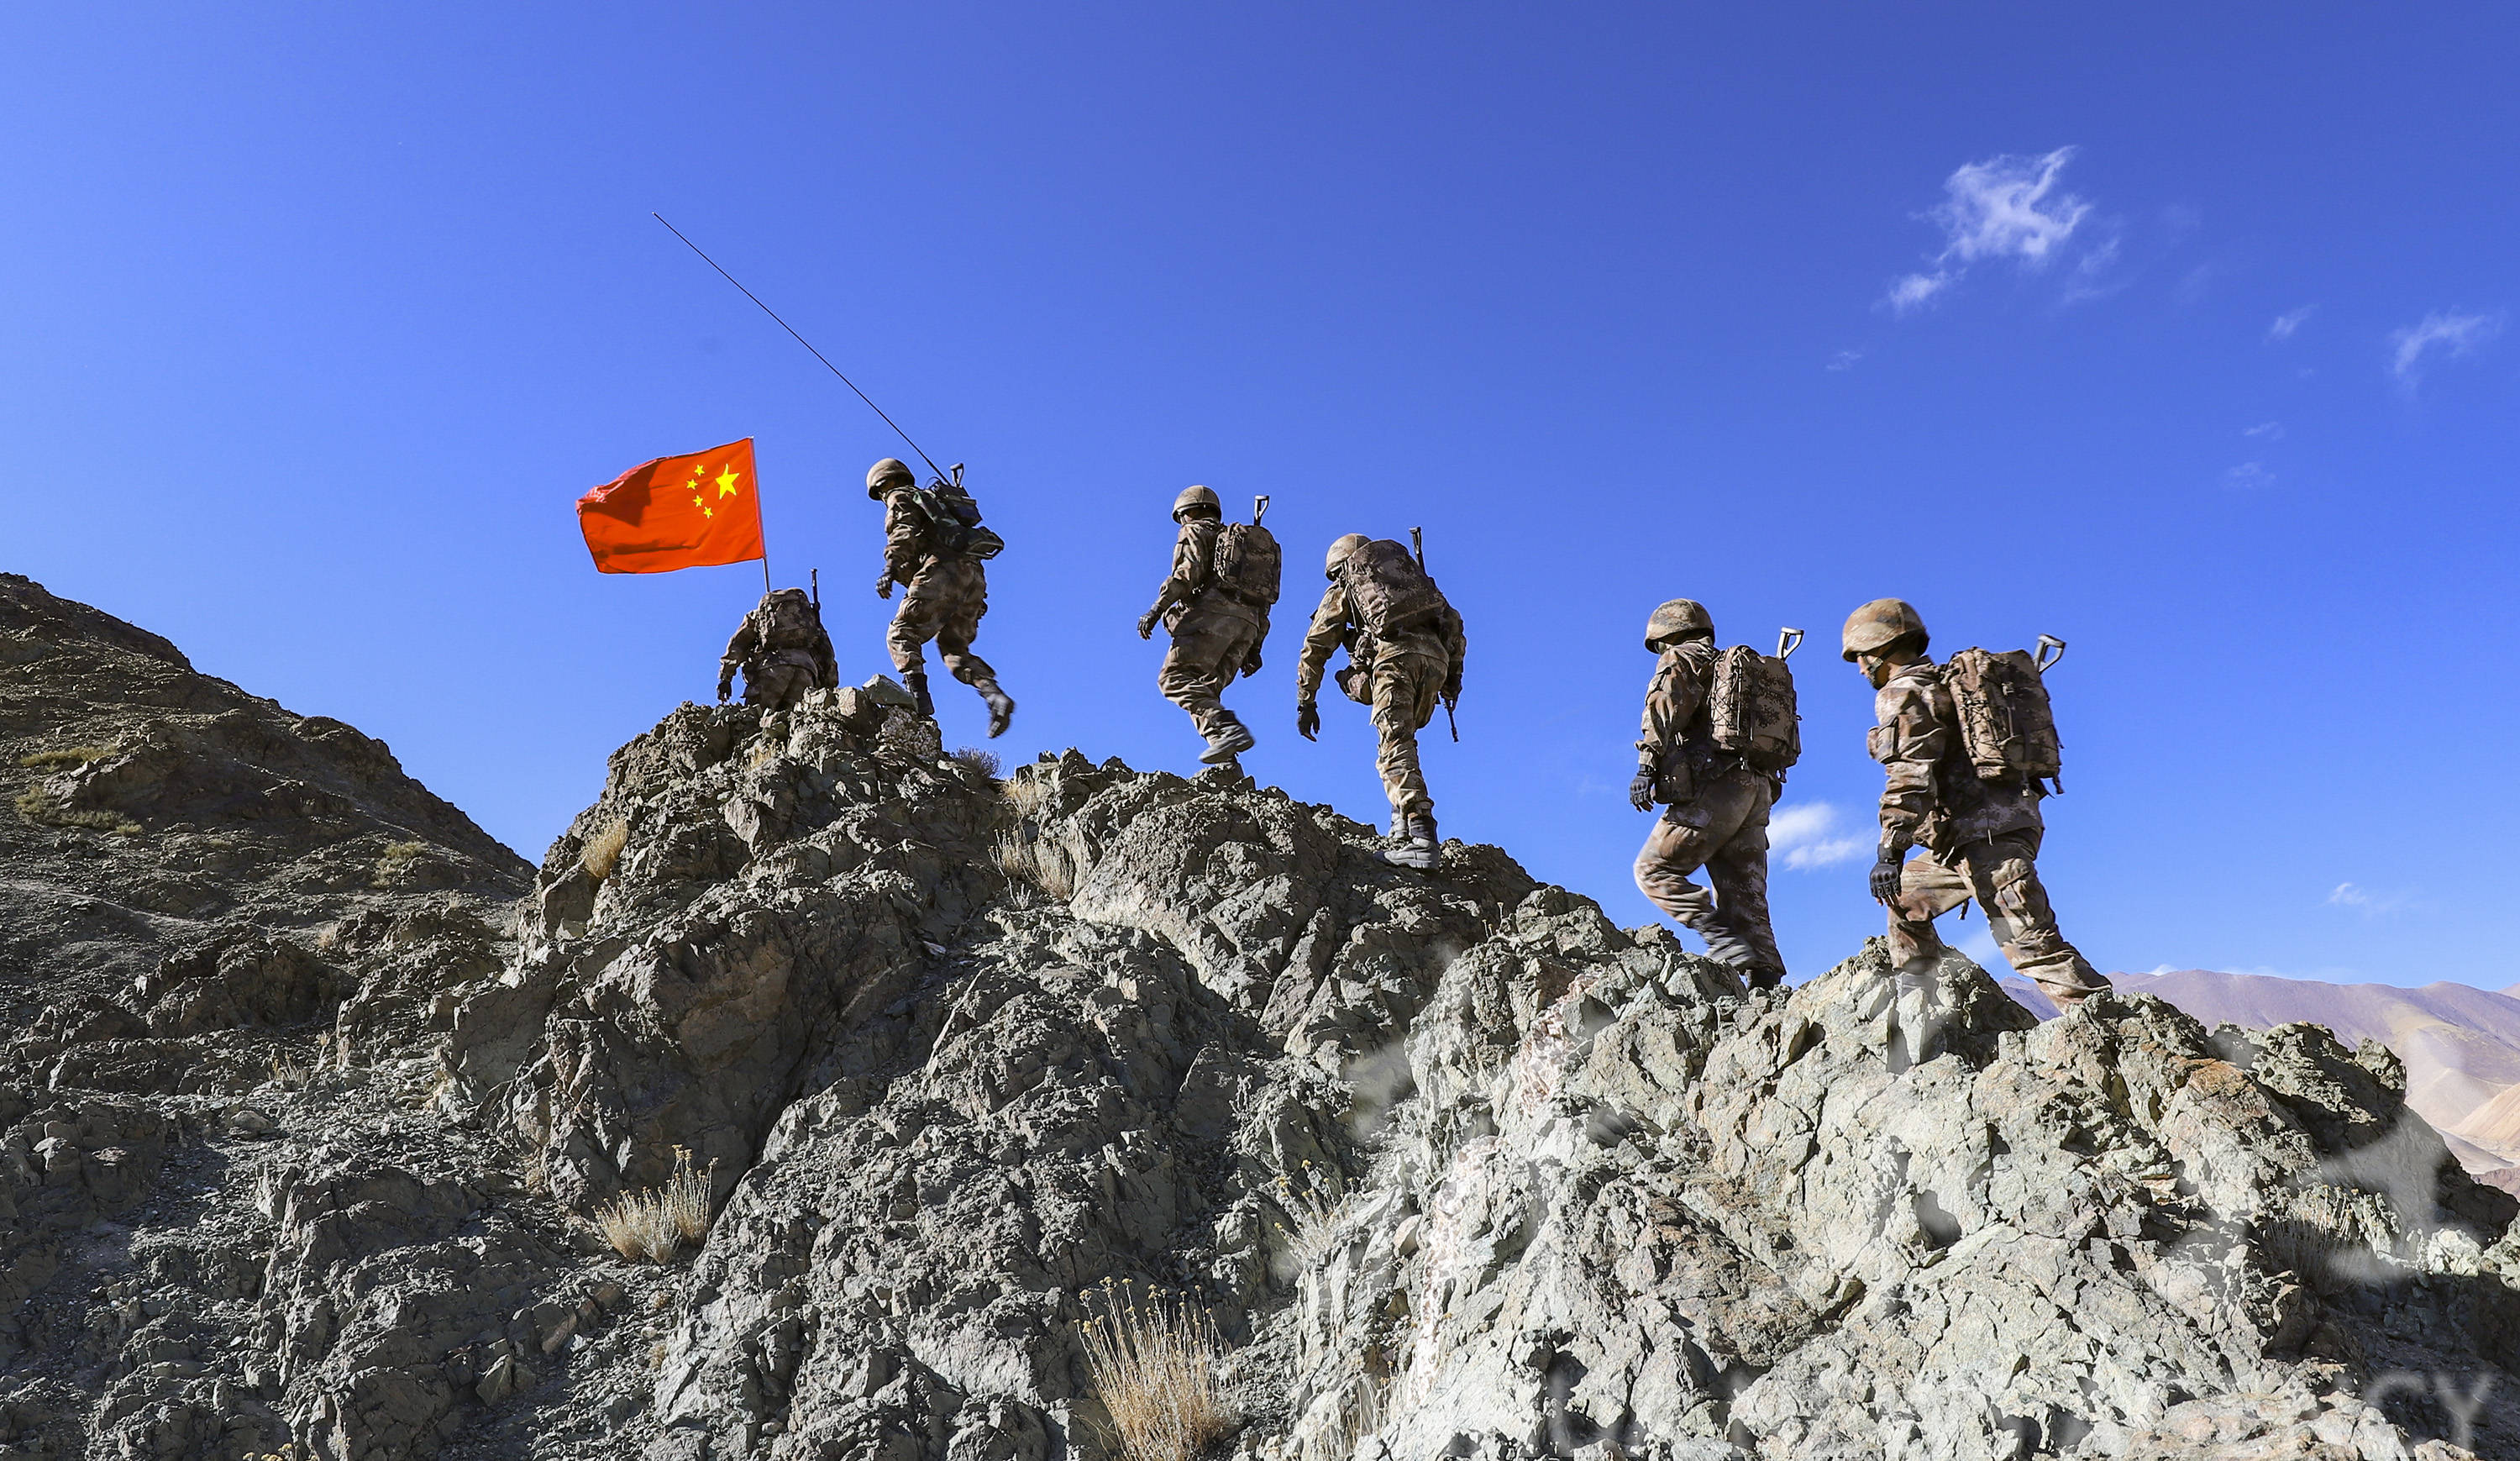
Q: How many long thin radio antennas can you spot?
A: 1